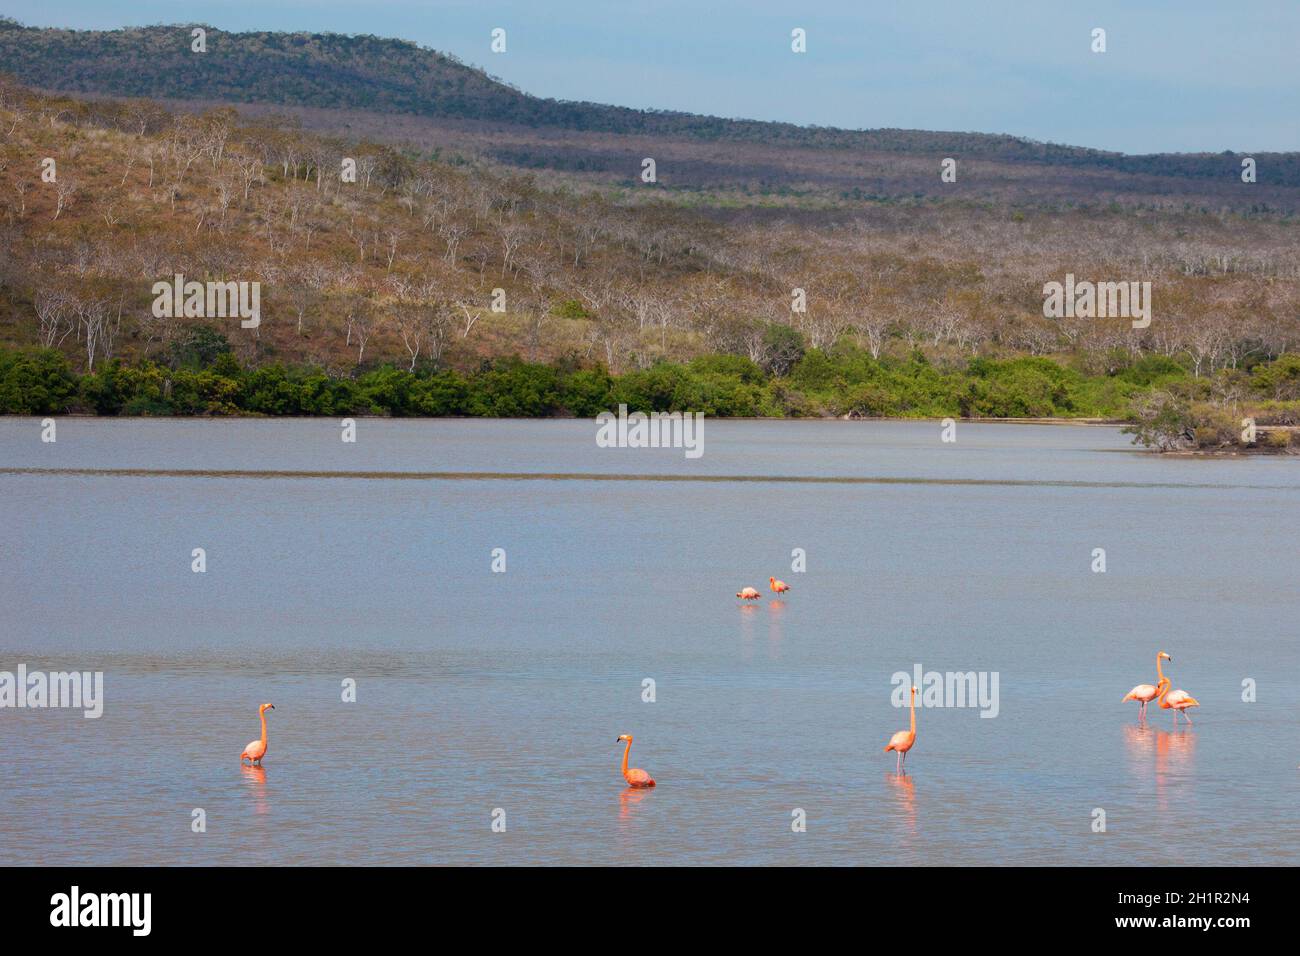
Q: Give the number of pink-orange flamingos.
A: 7